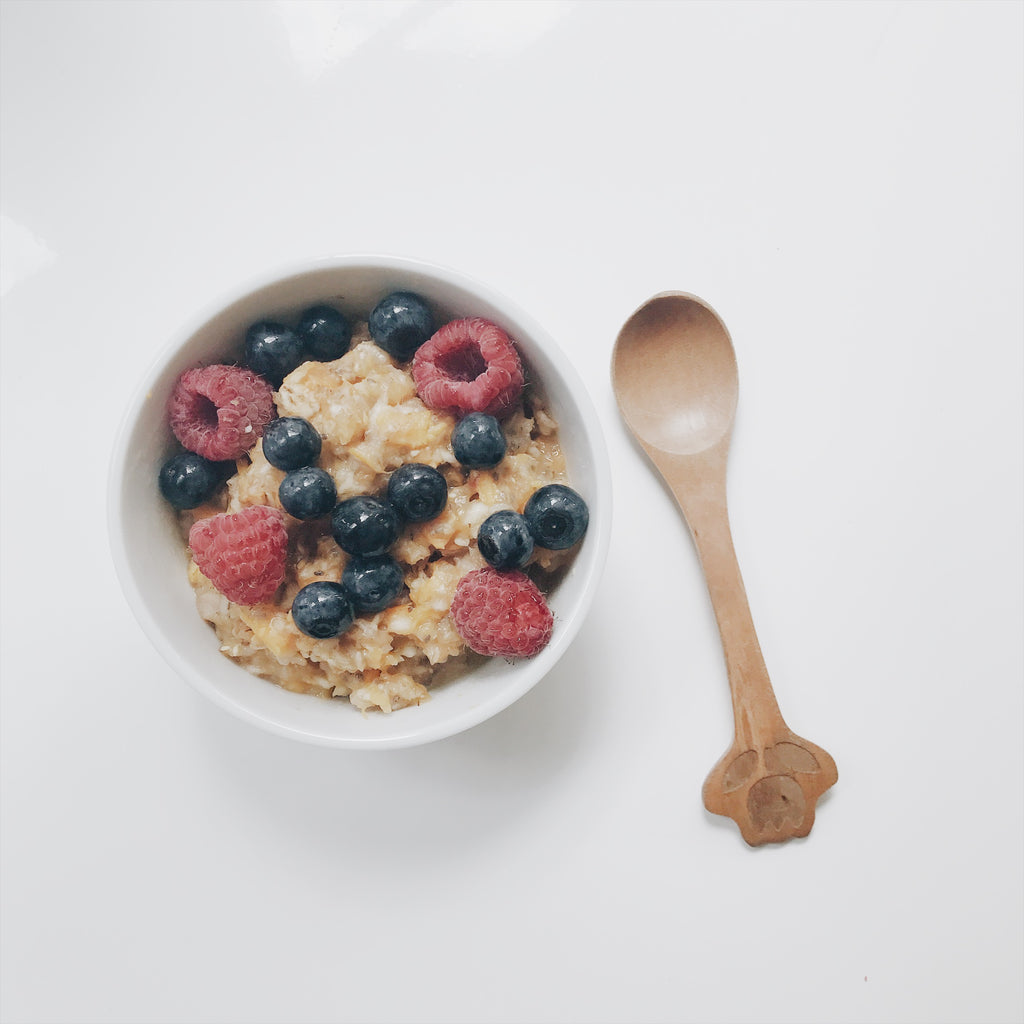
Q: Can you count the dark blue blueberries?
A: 13